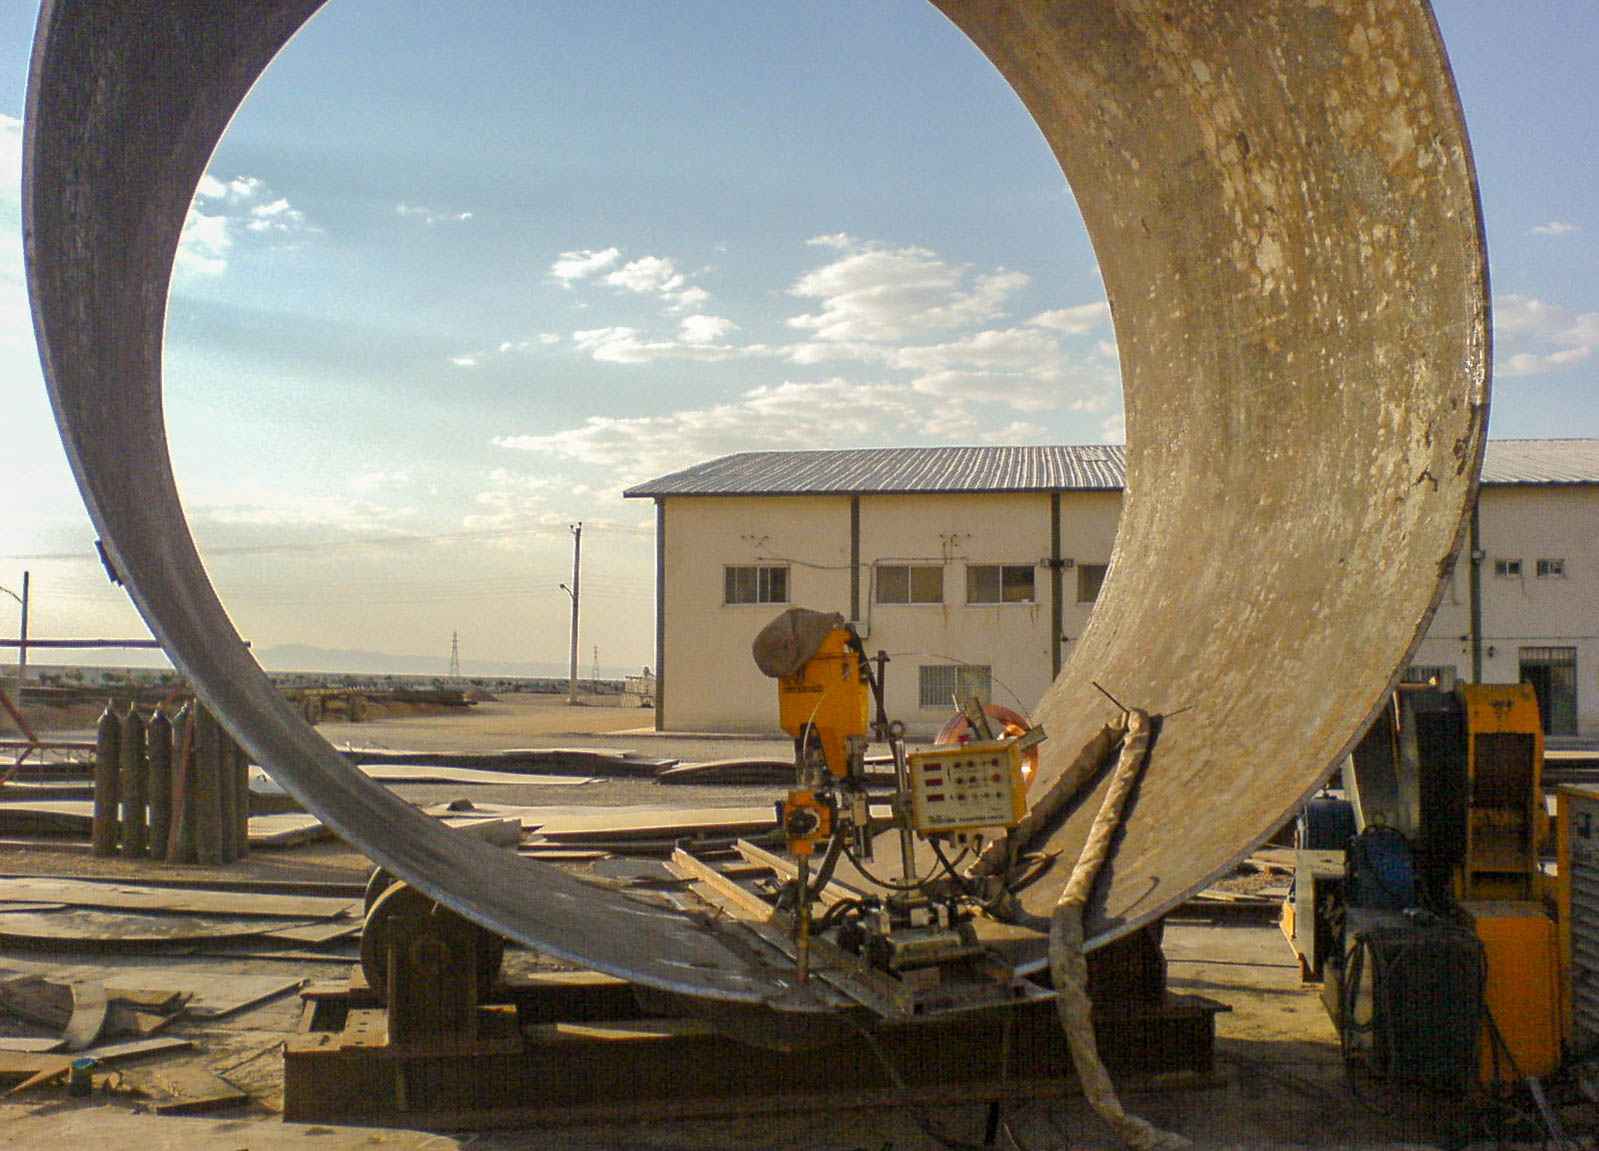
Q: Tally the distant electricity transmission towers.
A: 2